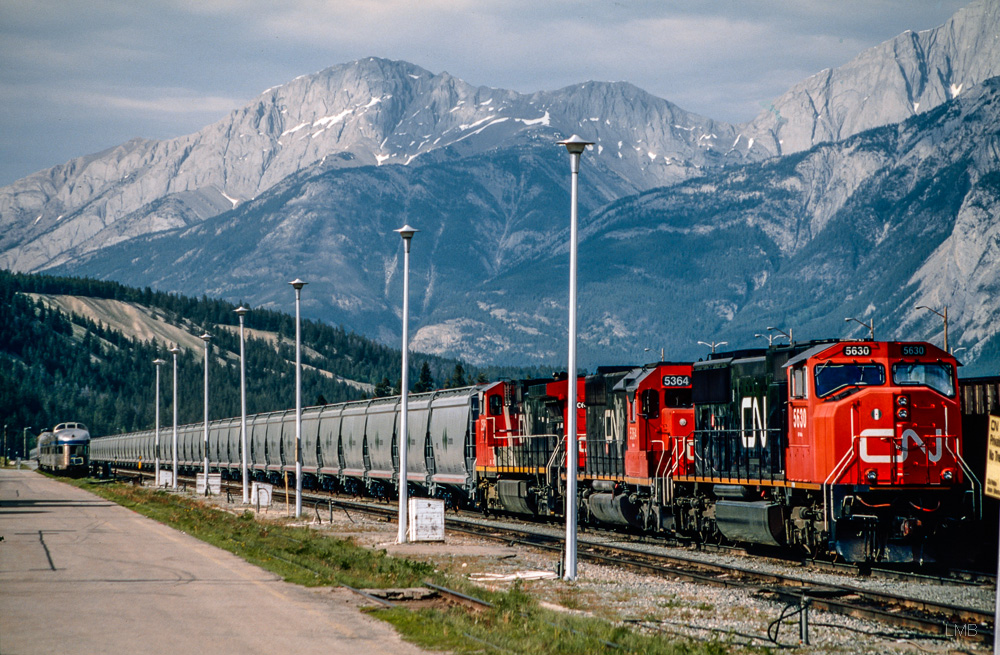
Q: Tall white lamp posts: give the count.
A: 7